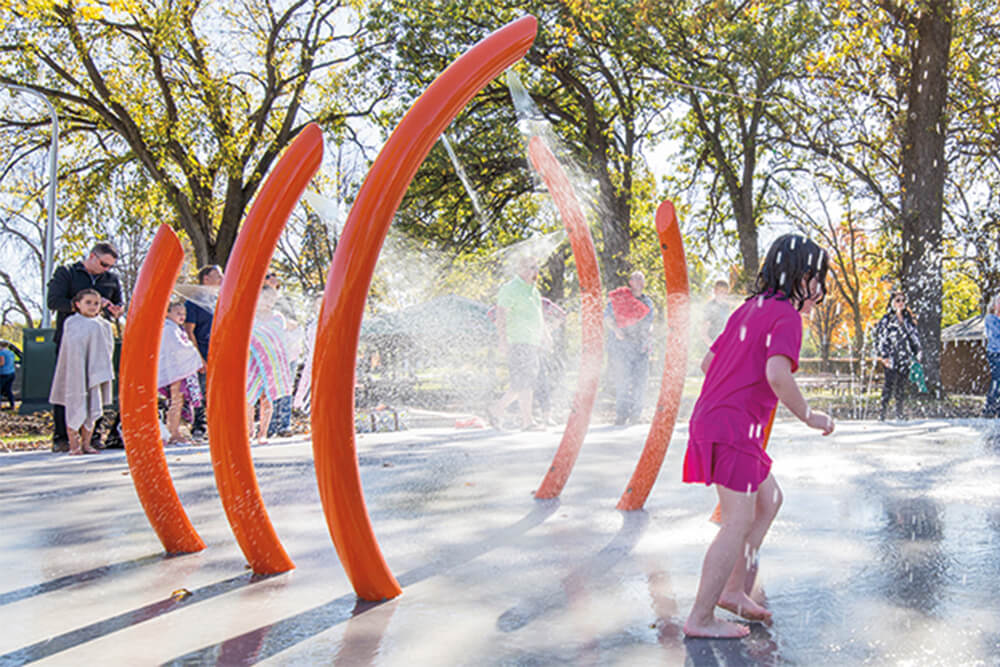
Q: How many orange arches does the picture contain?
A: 6